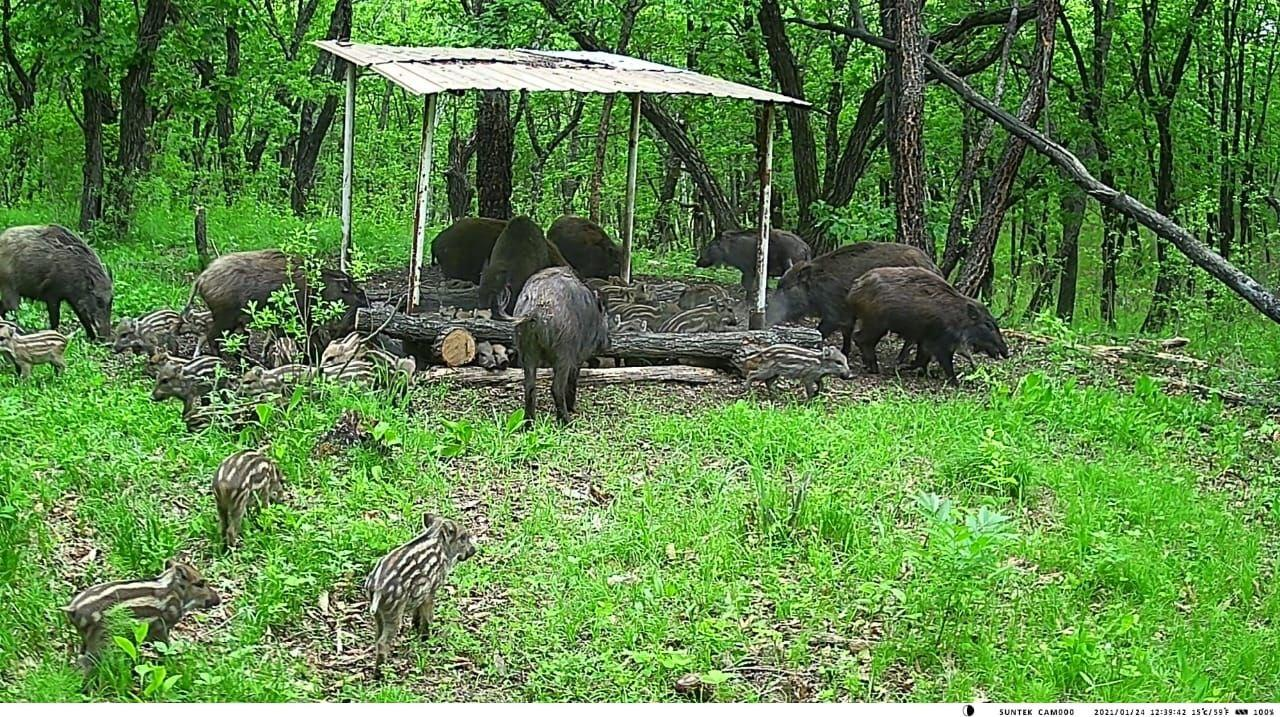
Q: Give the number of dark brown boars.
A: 9